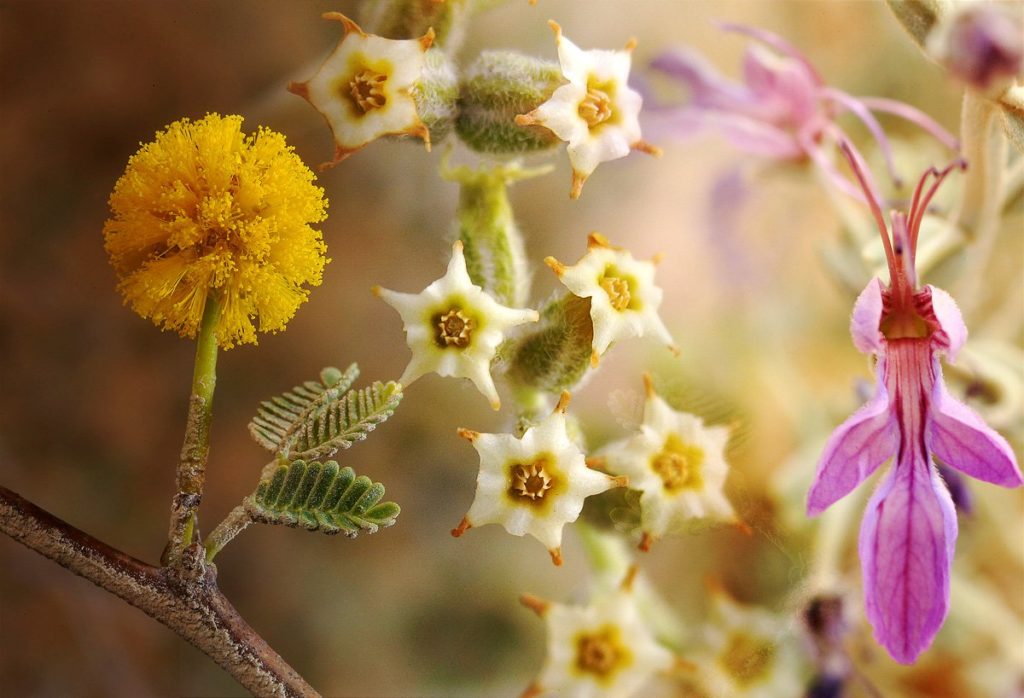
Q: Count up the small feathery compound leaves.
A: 3